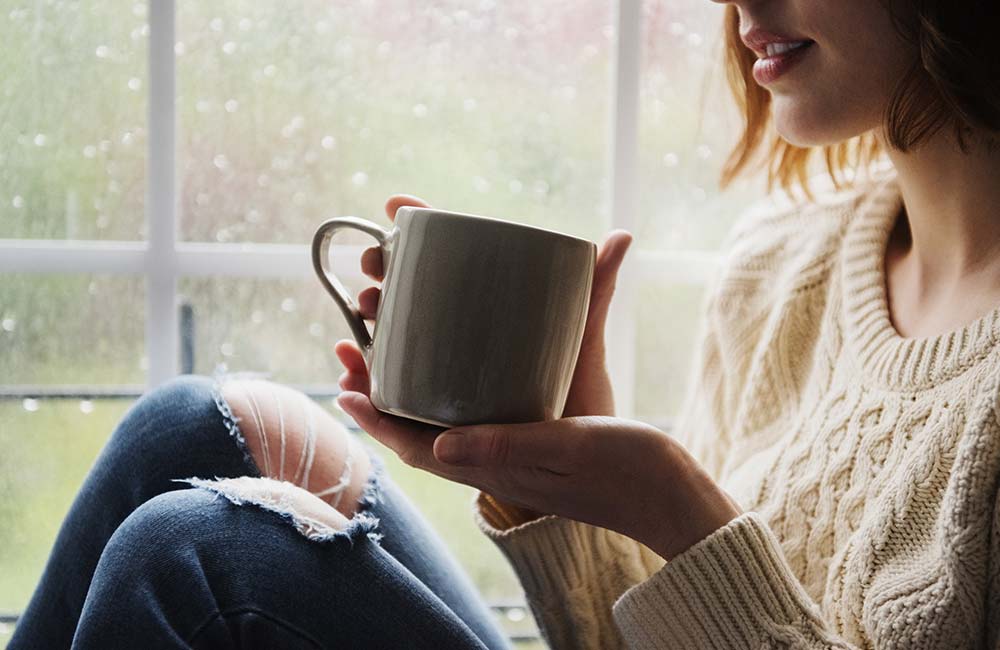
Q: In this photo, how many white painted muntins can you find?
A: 3